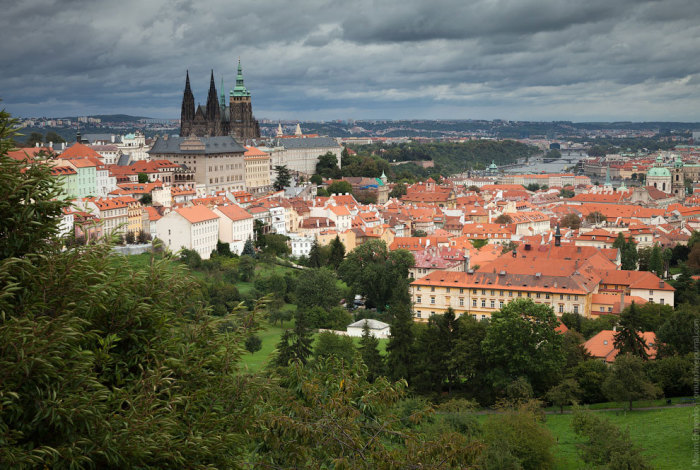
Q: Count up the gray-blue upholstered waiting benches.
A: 0